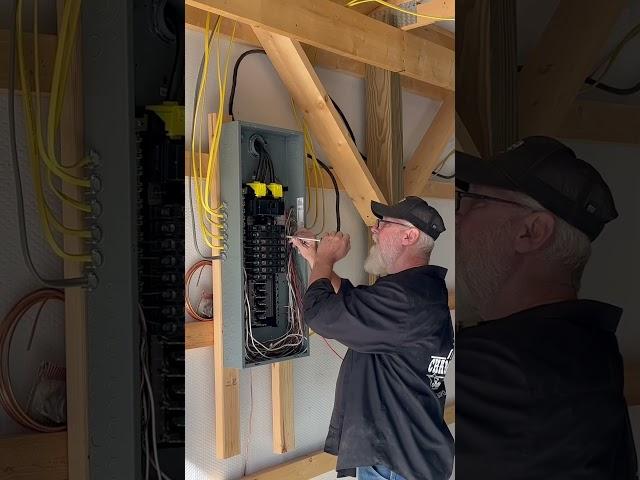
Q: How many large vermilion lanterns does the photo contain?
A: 0